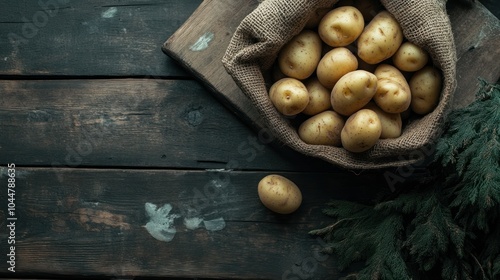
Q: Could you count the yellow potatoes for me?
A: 14